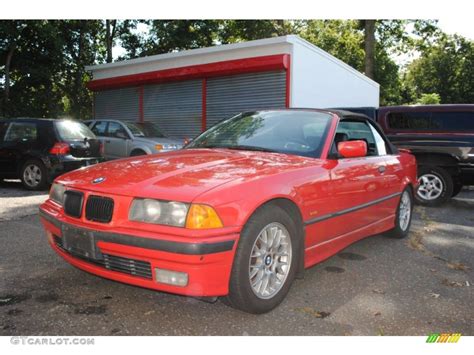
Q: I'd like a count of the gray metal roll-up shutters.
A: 3